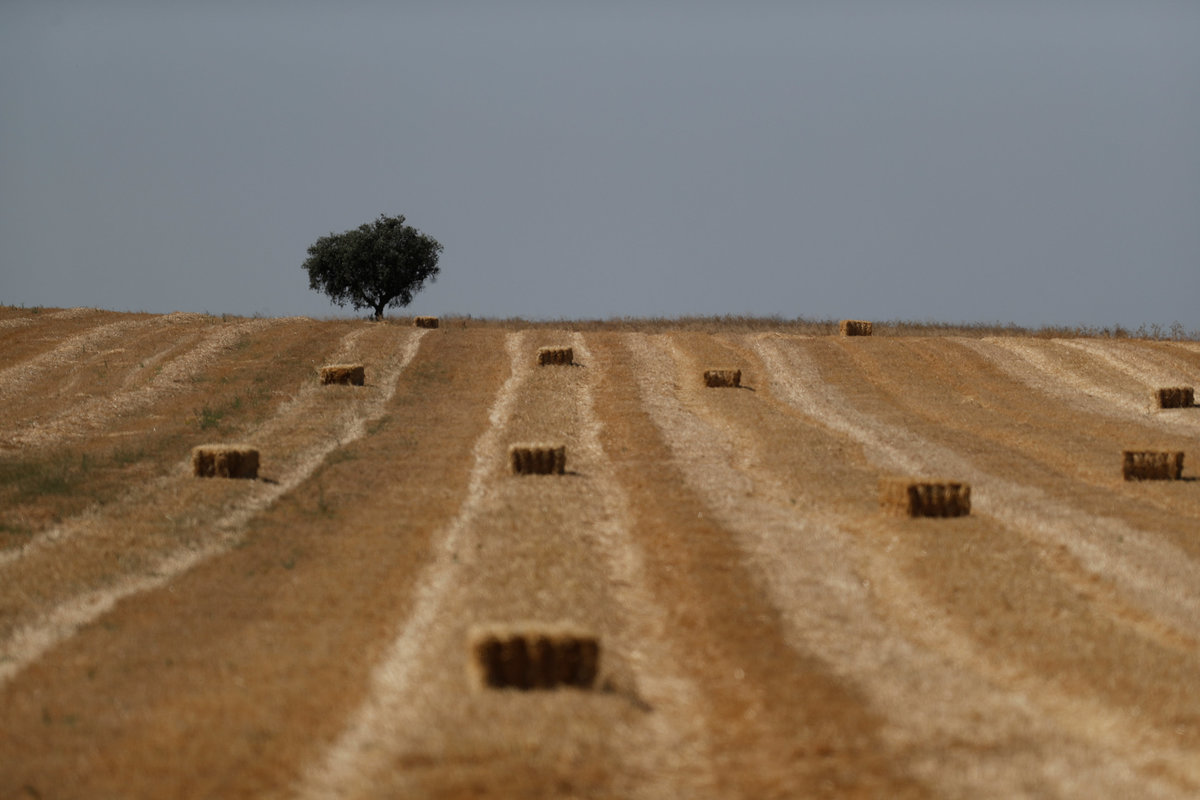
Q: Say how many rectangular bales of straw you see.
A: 11